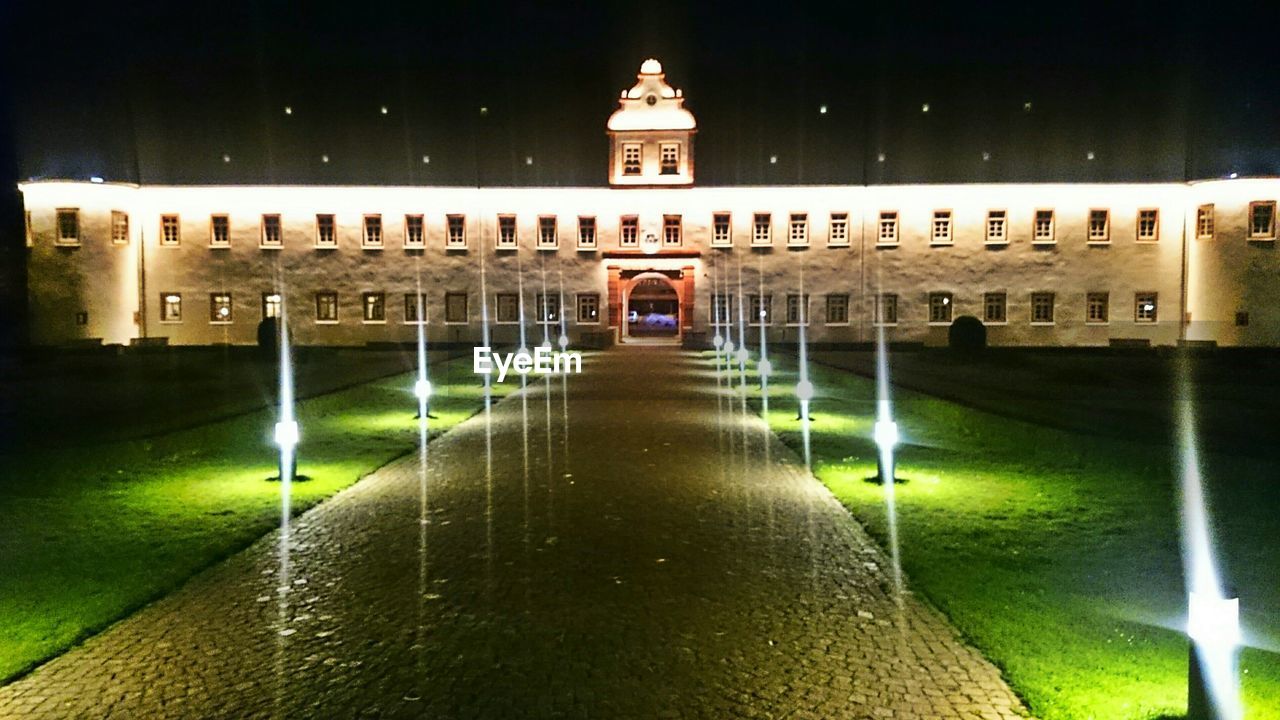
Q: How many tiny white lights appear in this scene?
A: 14